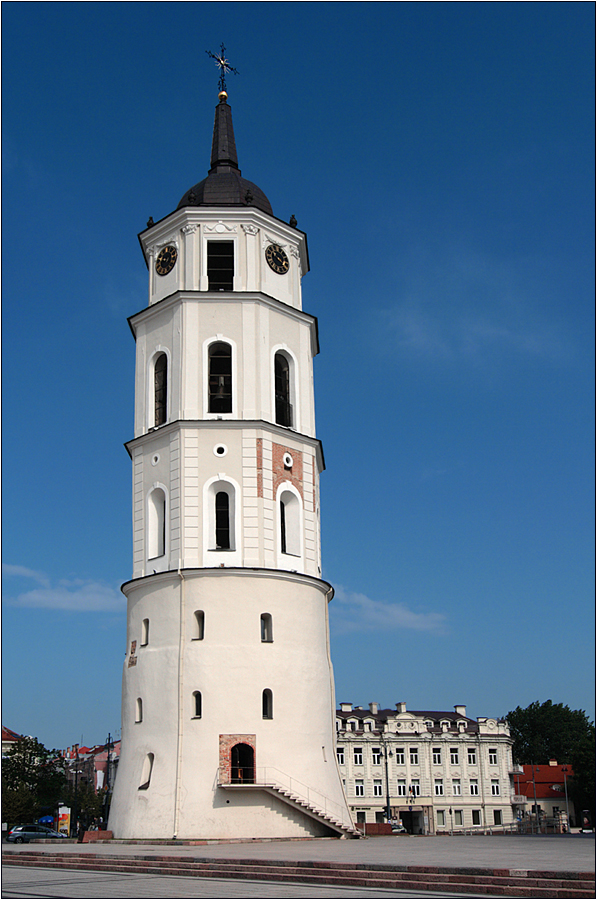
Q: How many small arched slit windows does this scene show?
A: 7